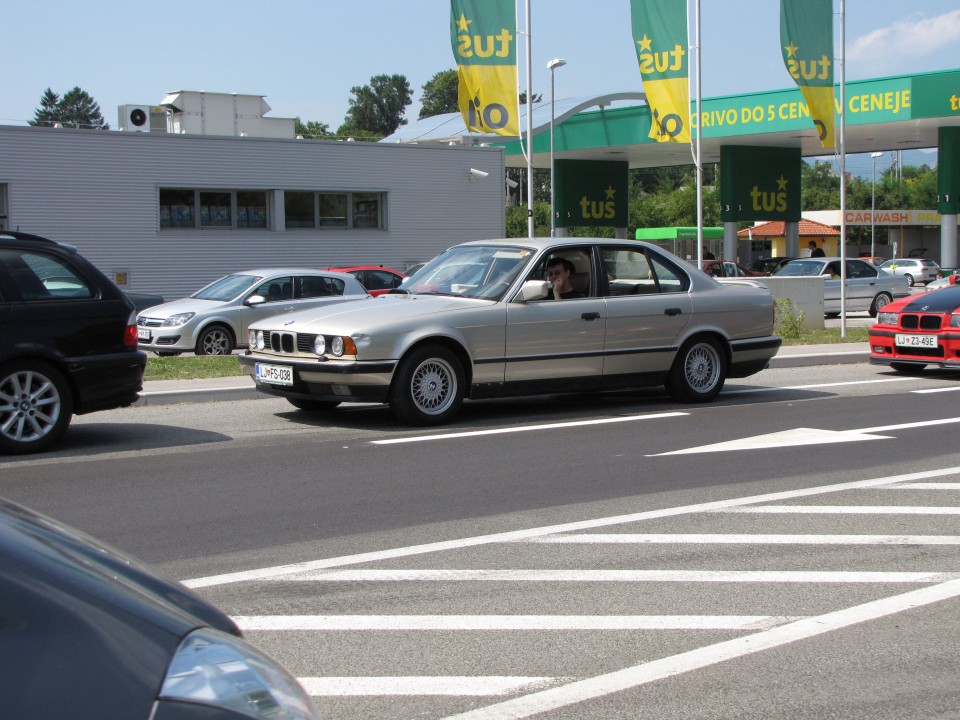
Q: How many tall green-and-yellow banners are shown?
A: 3